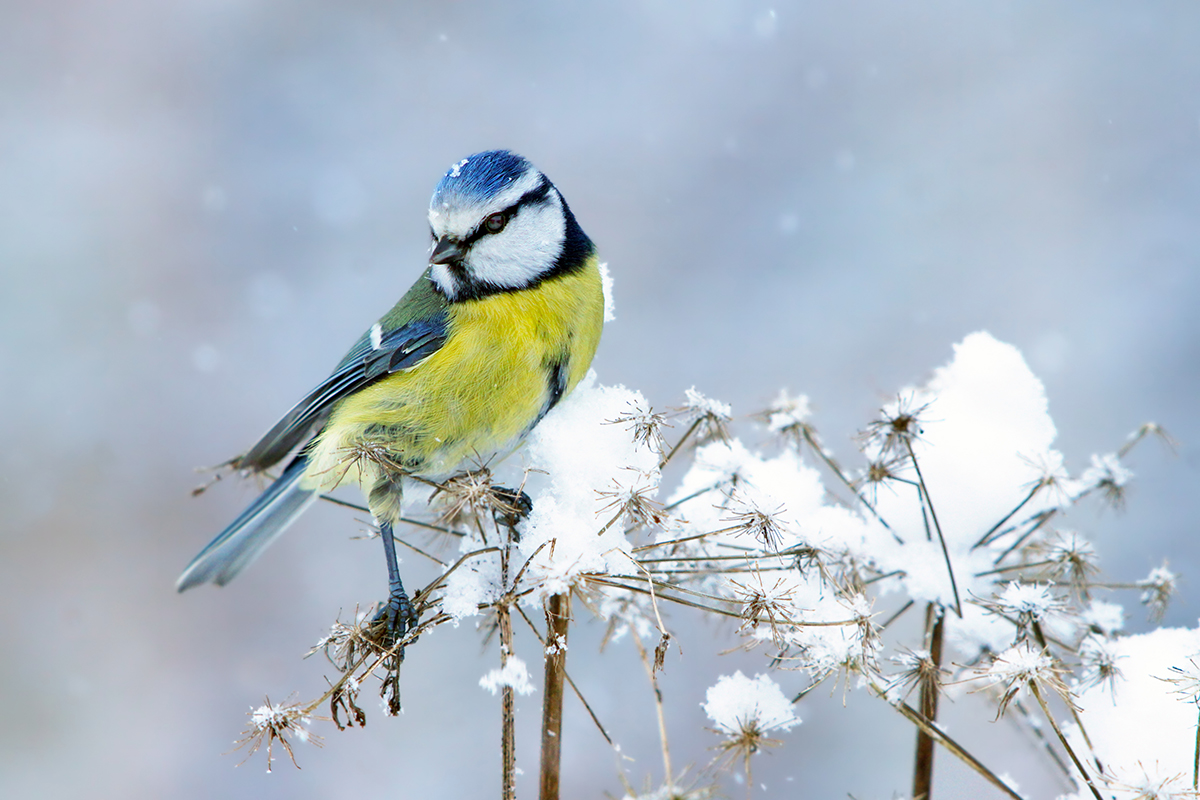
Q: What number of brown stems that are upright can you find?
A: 3